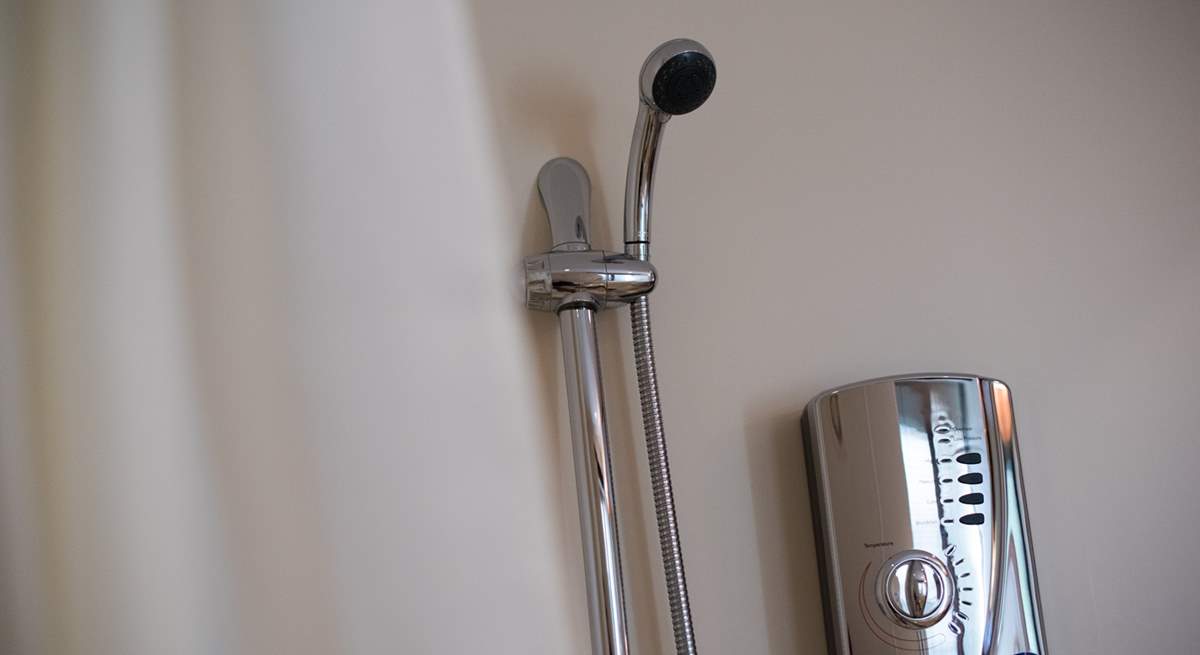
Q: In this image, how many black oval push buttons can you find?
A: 4